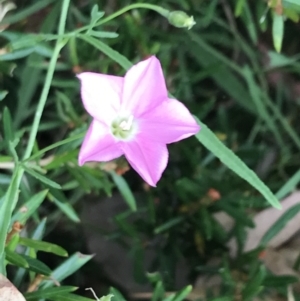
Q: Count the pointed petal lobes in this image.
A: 5